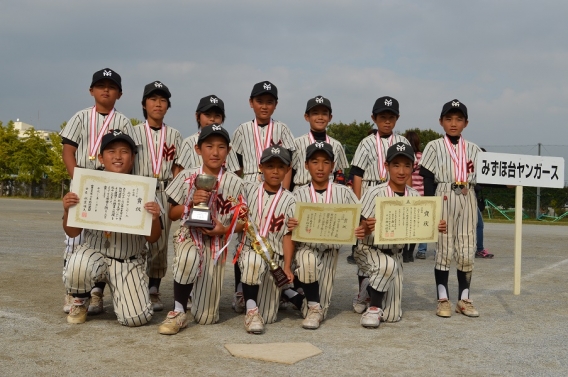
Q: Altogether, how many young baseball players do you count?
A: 12